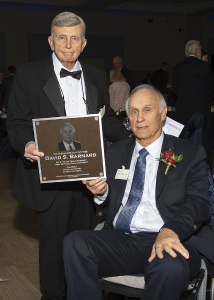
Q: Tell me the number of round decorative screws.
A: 4